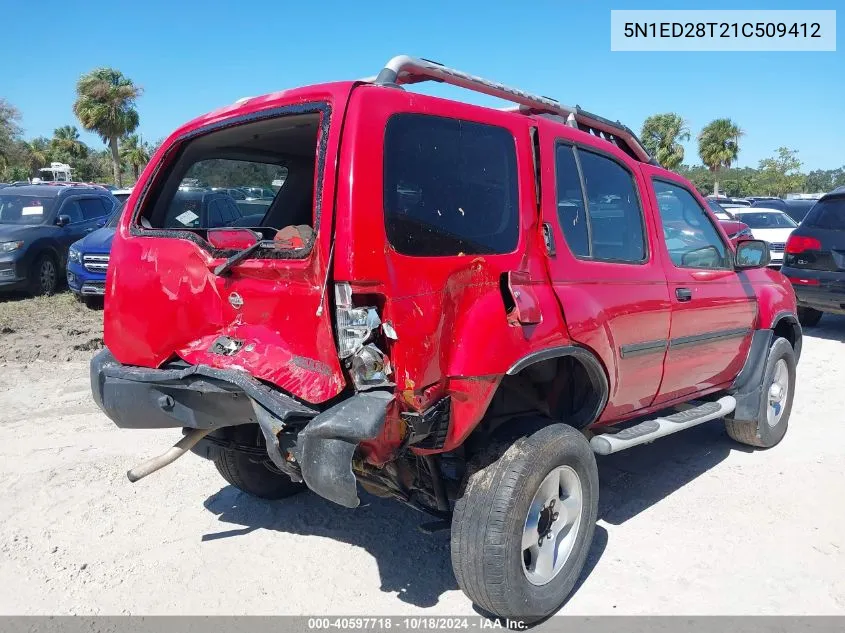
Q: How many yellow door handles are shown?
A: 0